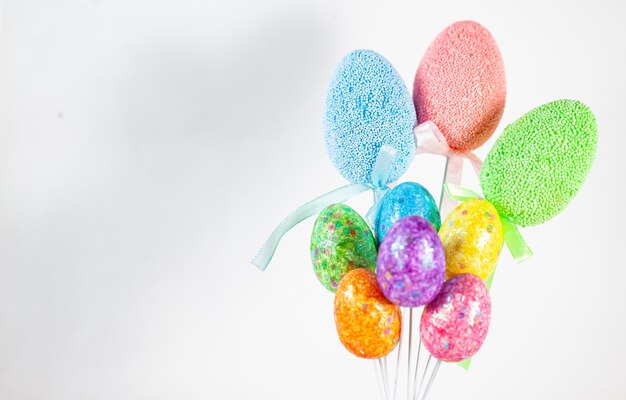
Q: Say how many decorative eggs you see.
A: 9